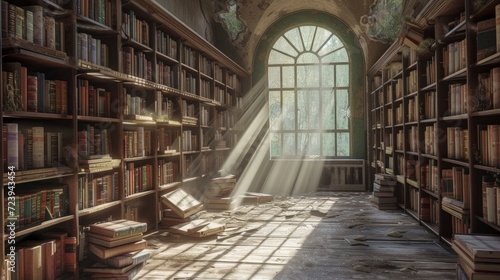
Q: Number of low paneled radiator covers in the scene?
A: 1